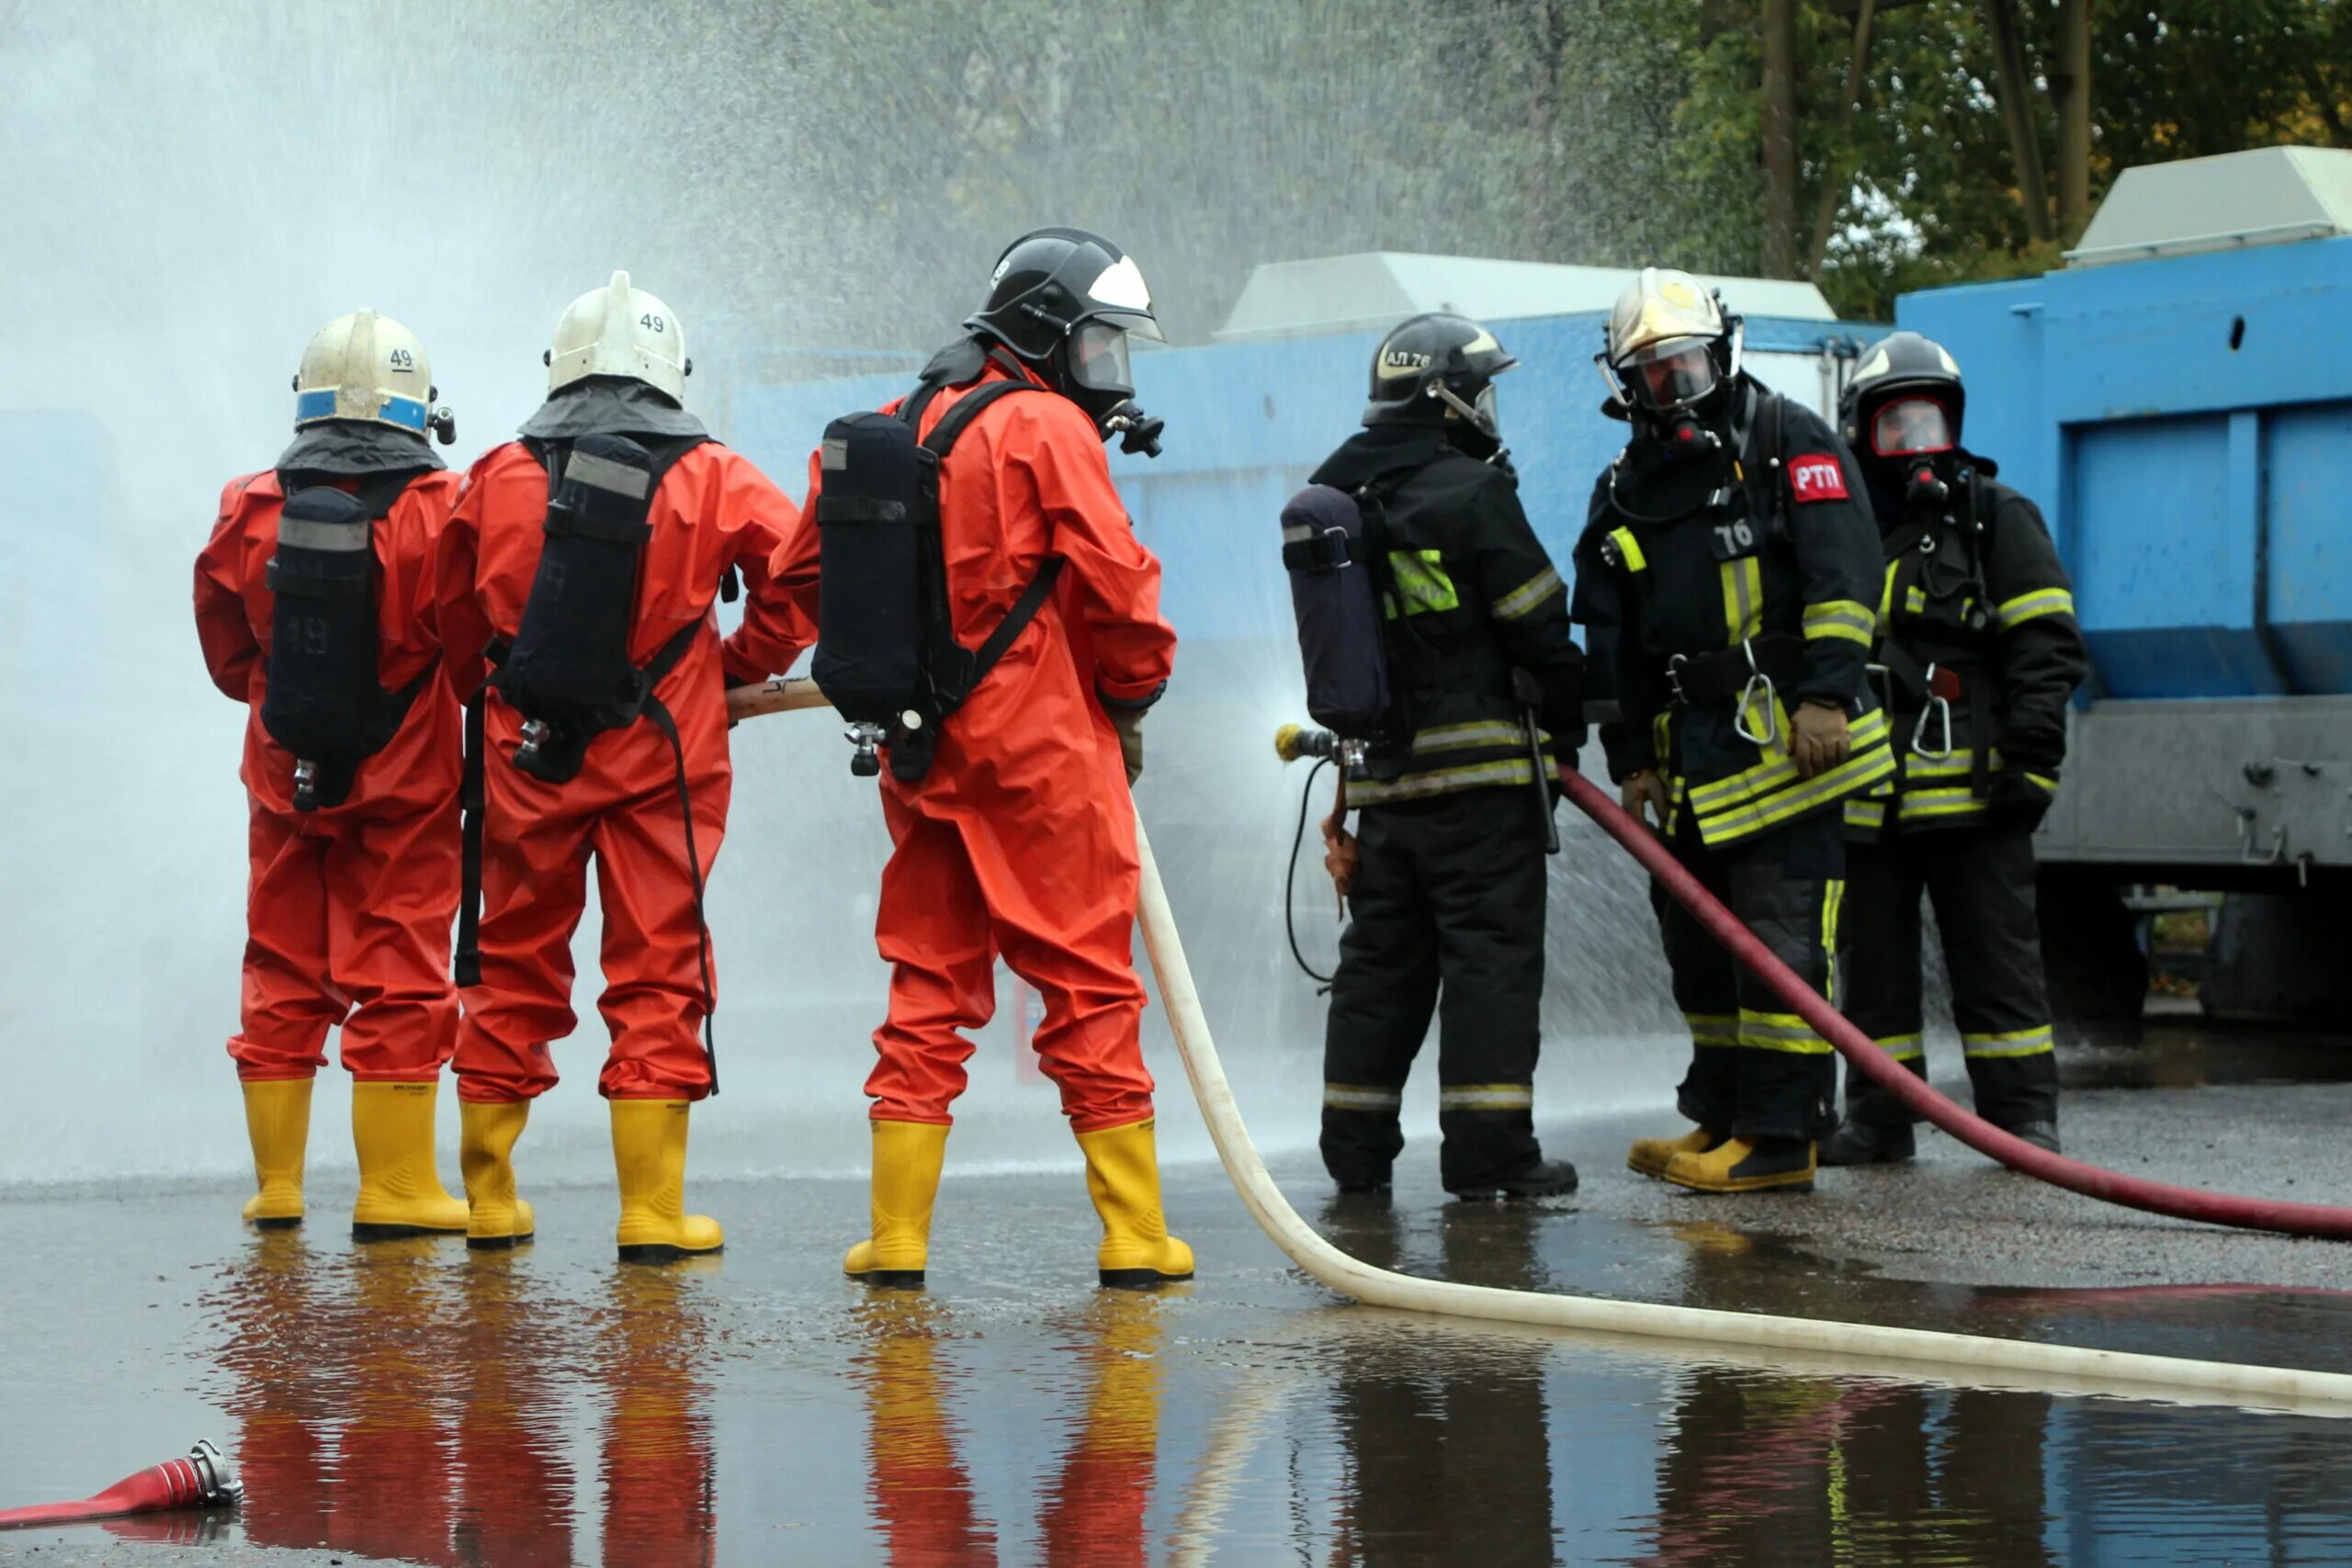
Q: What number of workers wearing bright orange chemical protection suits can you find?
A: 3